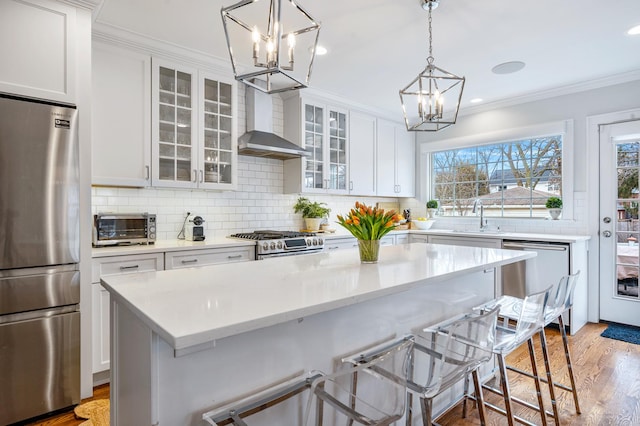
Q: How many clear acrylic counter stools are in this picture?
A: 4